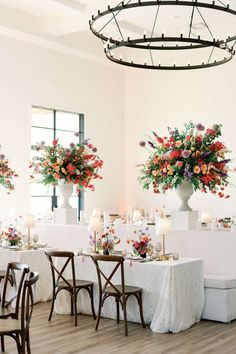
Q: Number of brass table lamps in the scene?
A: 3